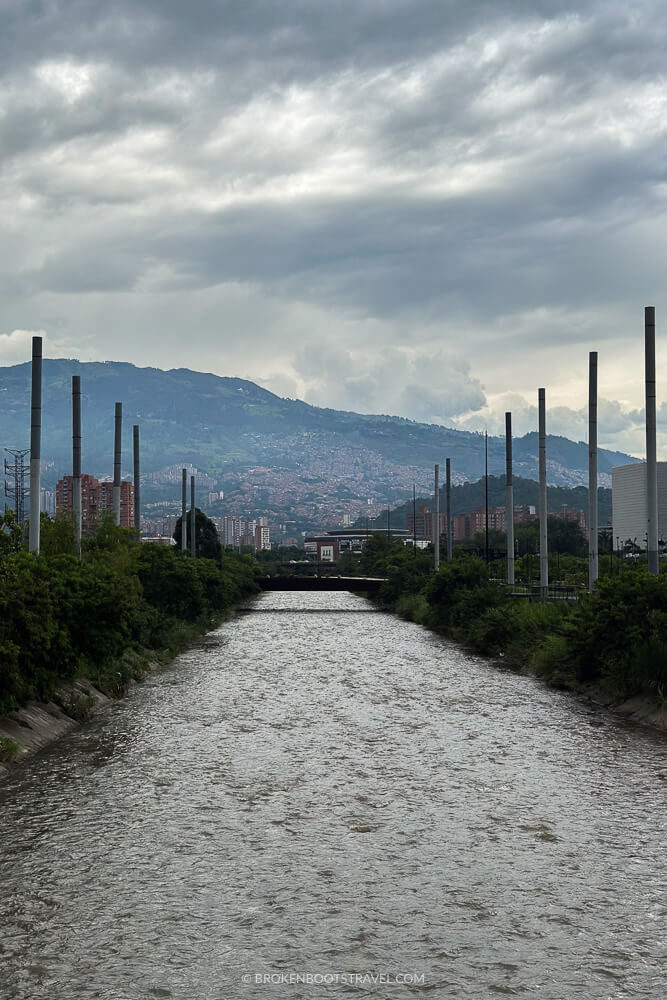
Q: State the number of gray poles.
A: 12